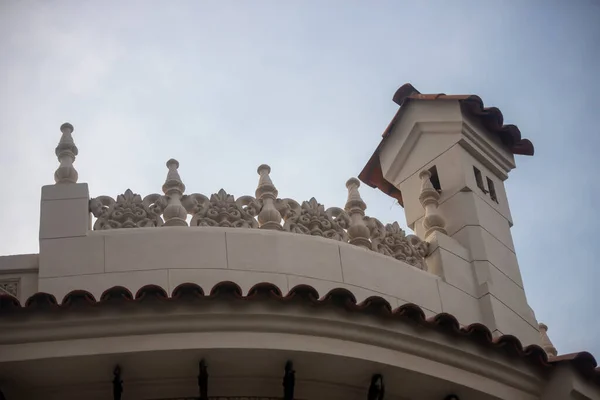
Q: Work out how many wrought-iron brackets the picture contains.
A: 5